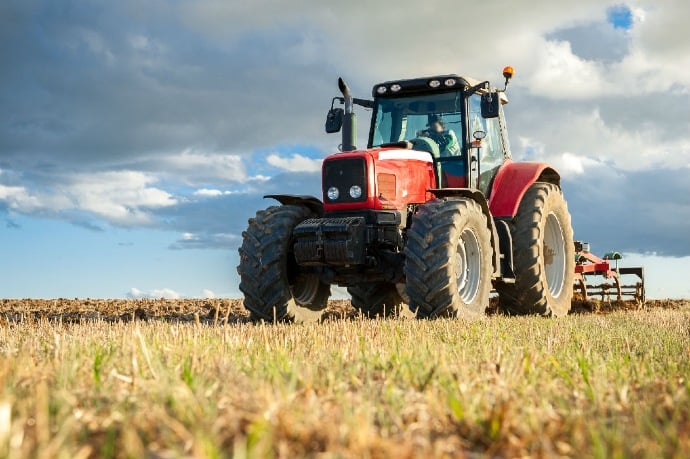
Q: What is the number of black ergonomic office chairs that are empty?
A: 0